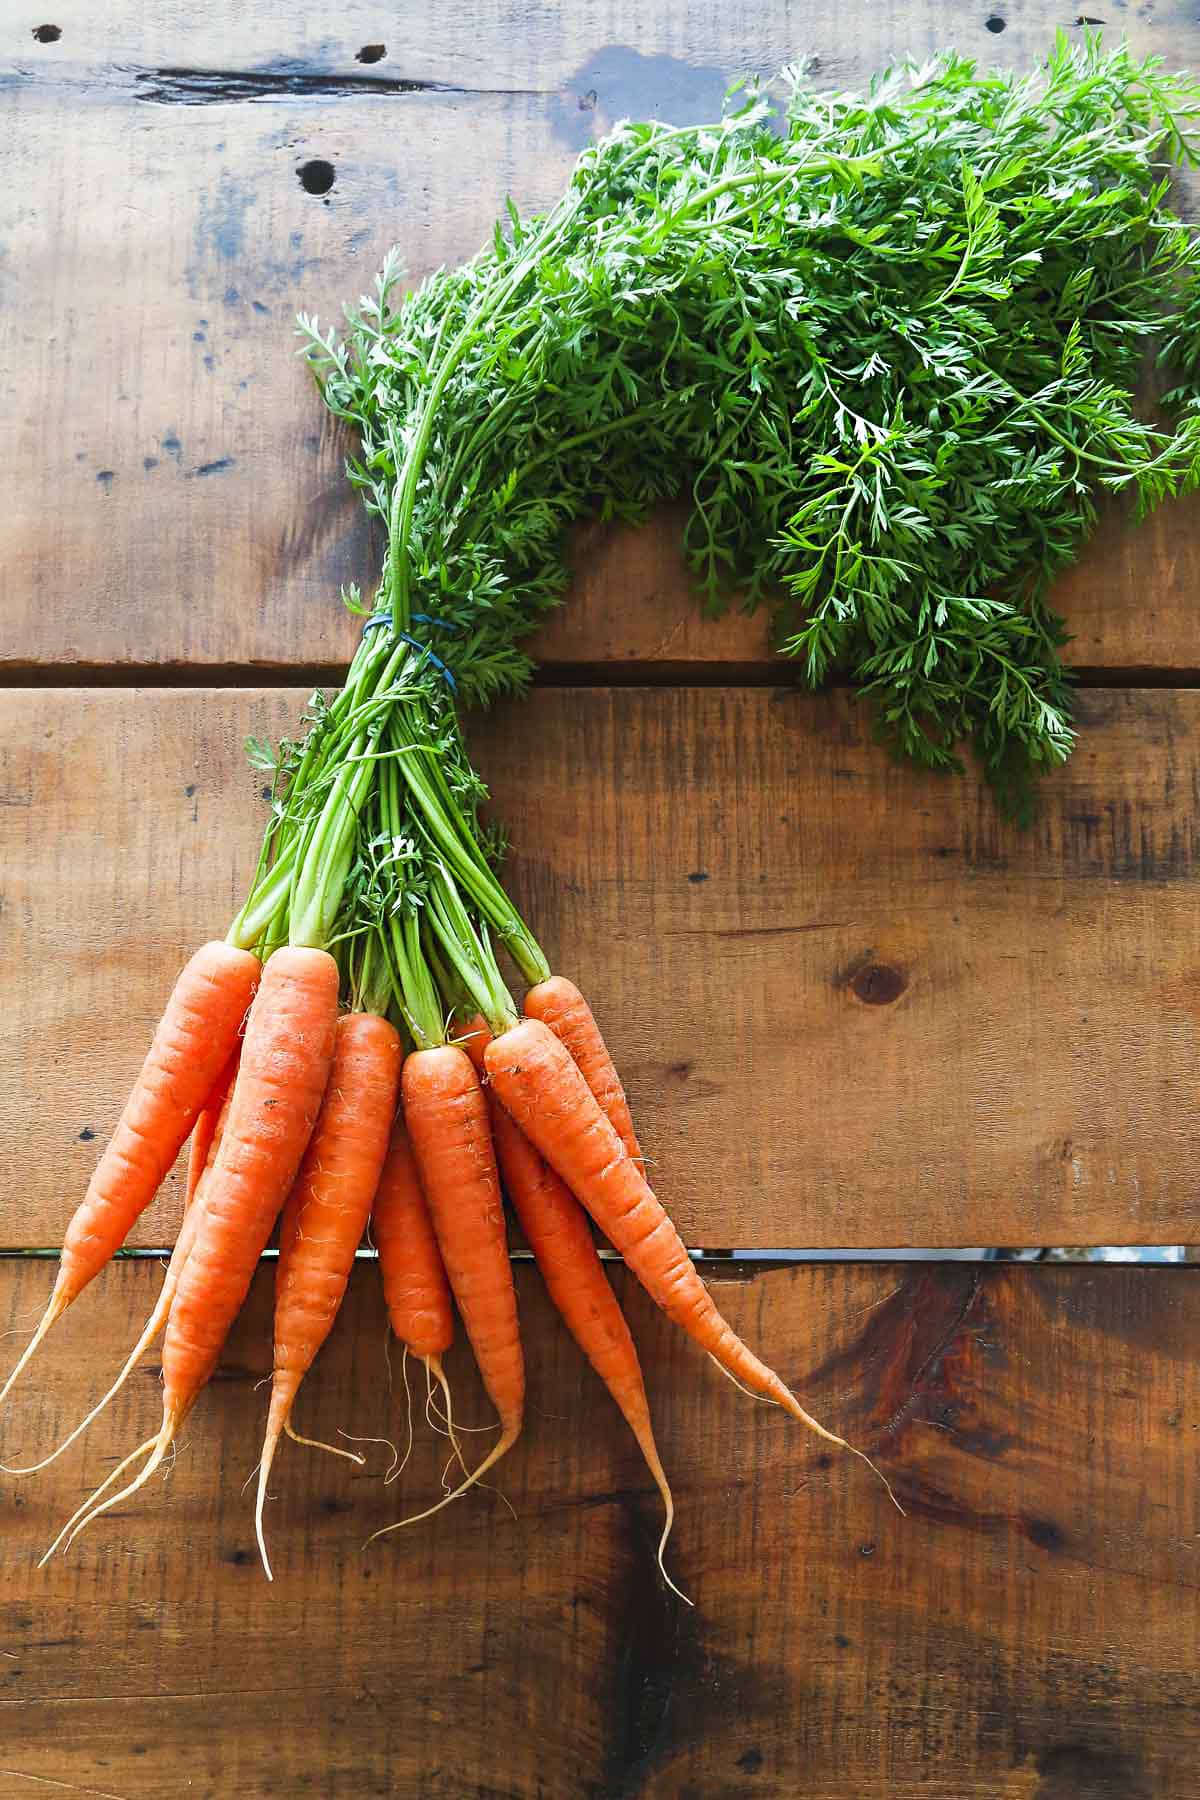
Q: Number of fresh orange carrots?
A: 9